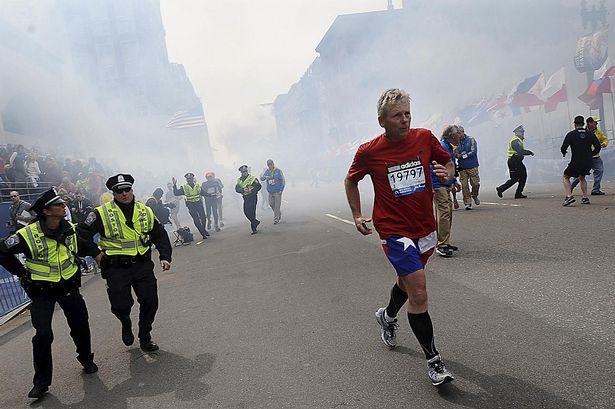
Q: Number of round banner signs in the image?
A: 1